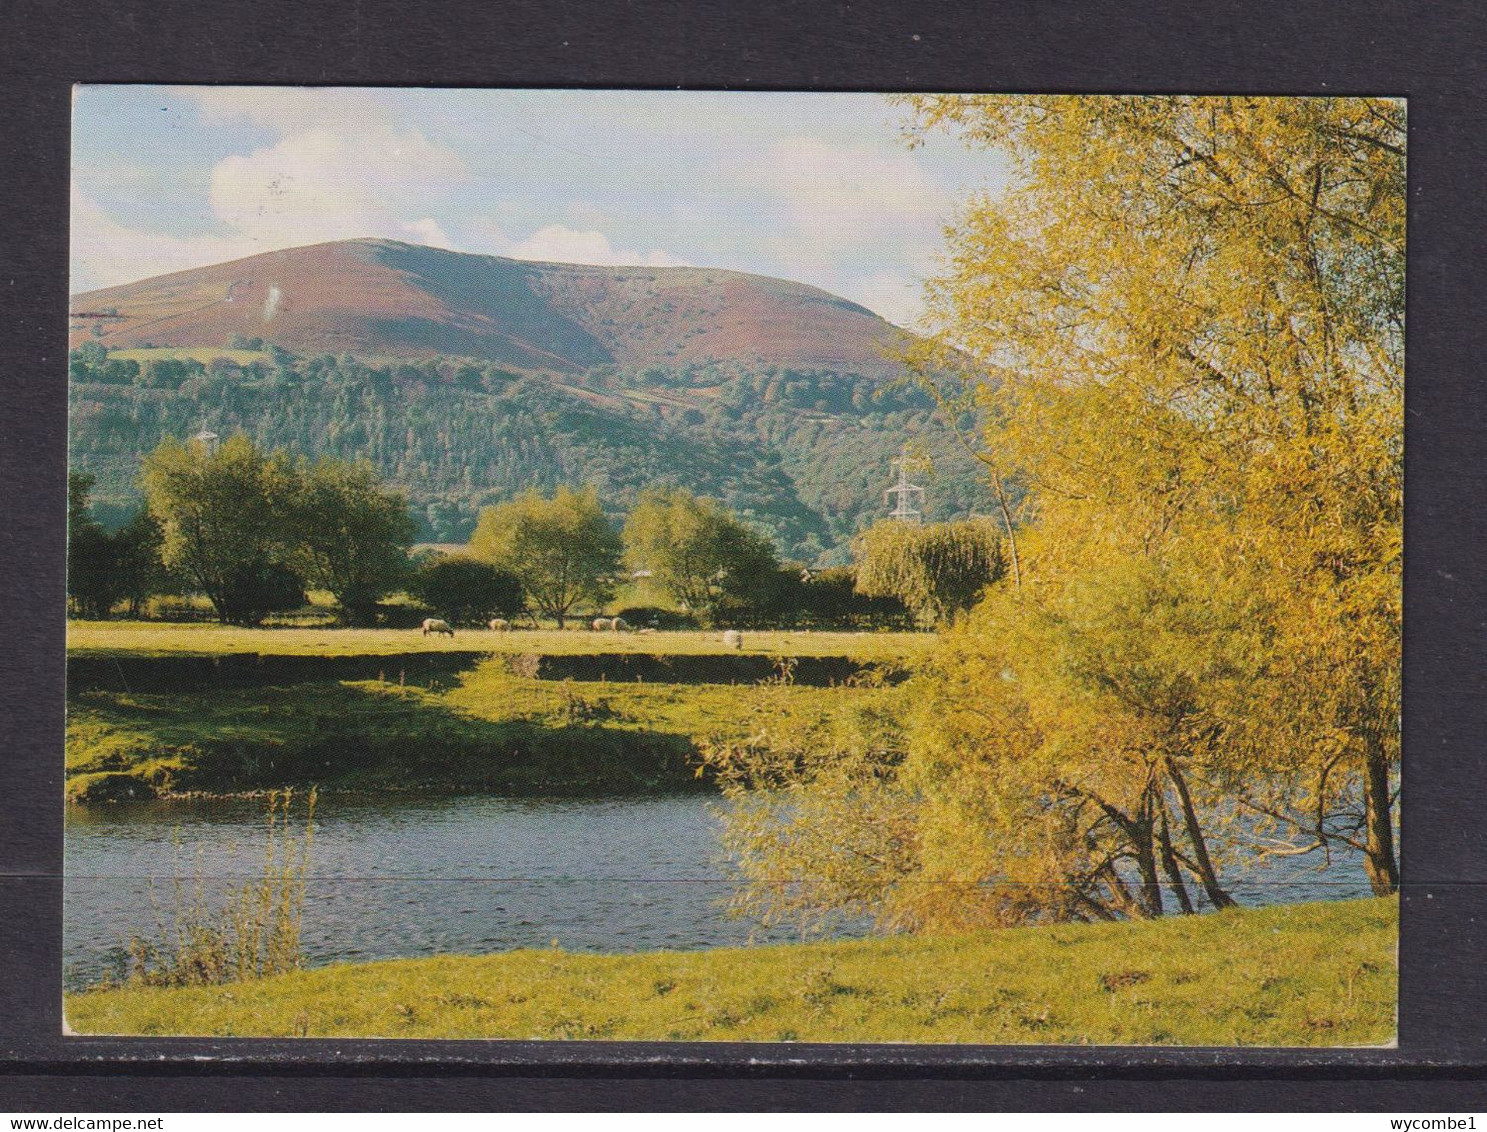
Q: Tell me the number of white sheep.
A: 5